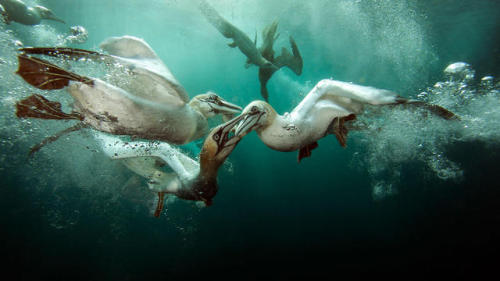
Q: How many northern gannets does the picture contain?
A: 6